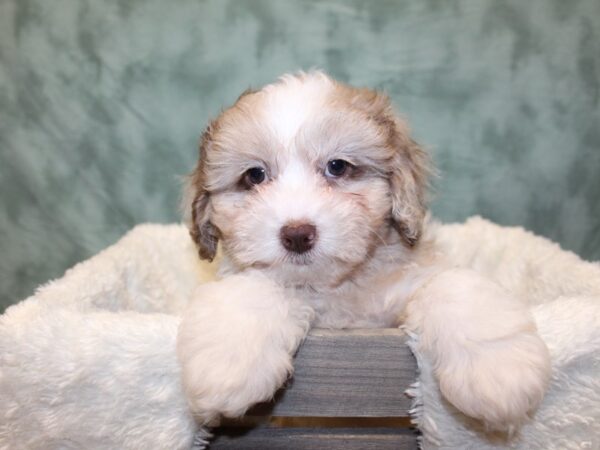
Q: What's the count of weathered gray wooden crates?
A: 1